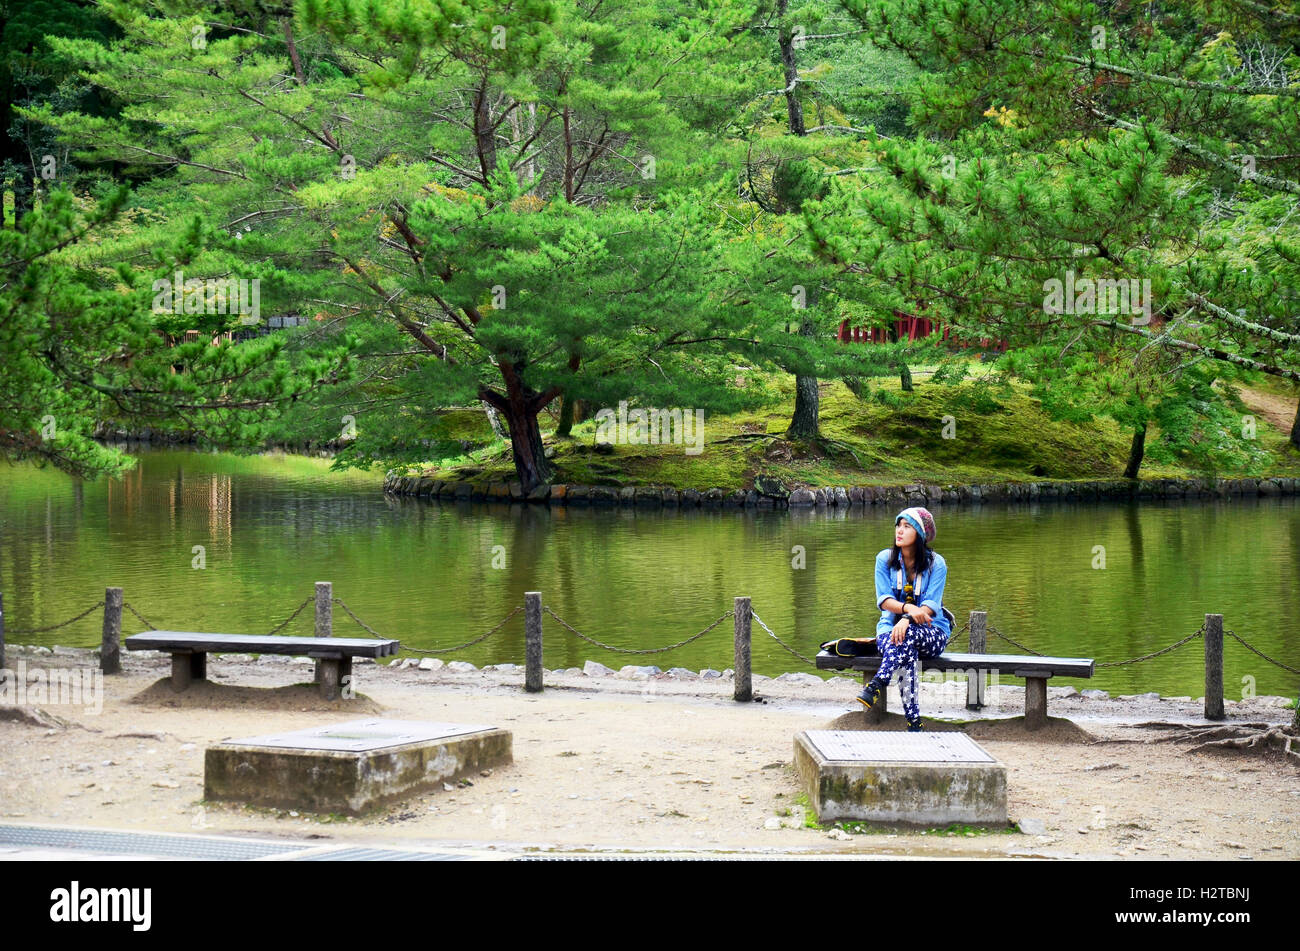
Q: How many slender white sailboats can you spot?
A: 0